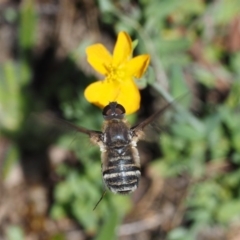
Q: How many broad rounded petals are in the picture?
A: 5